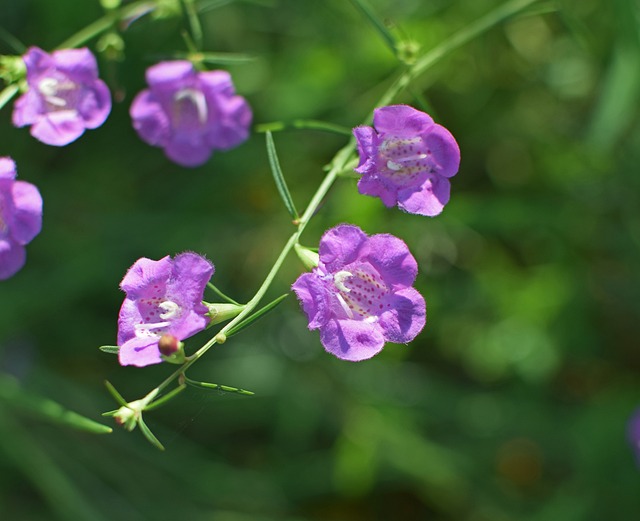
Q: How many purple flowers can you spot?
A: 6